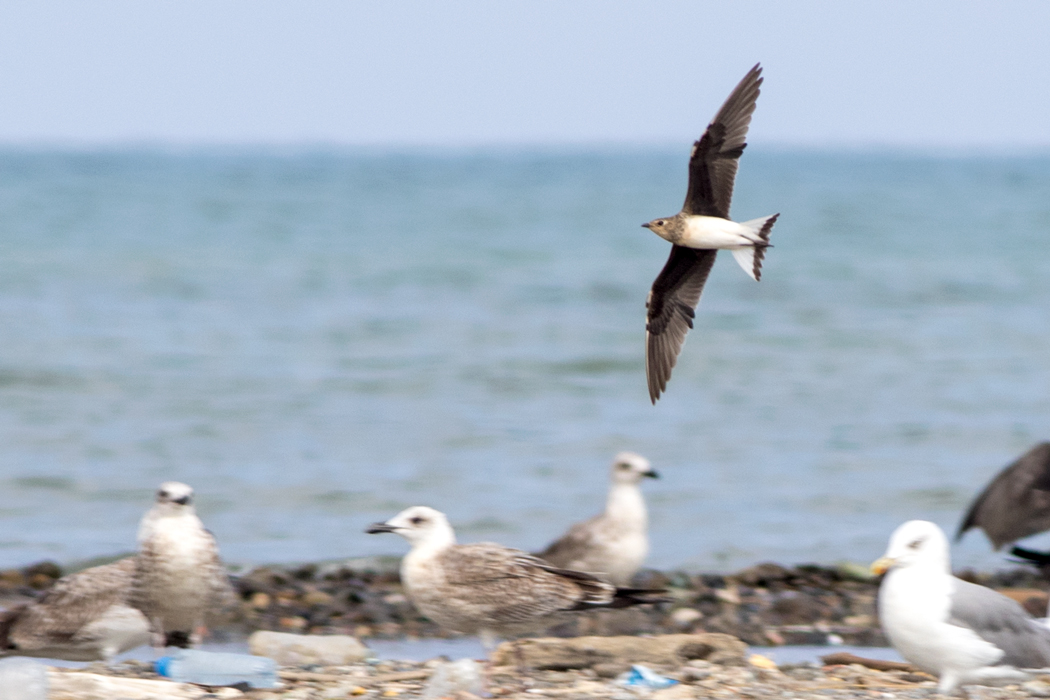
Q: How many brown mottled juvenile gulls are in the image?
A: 4